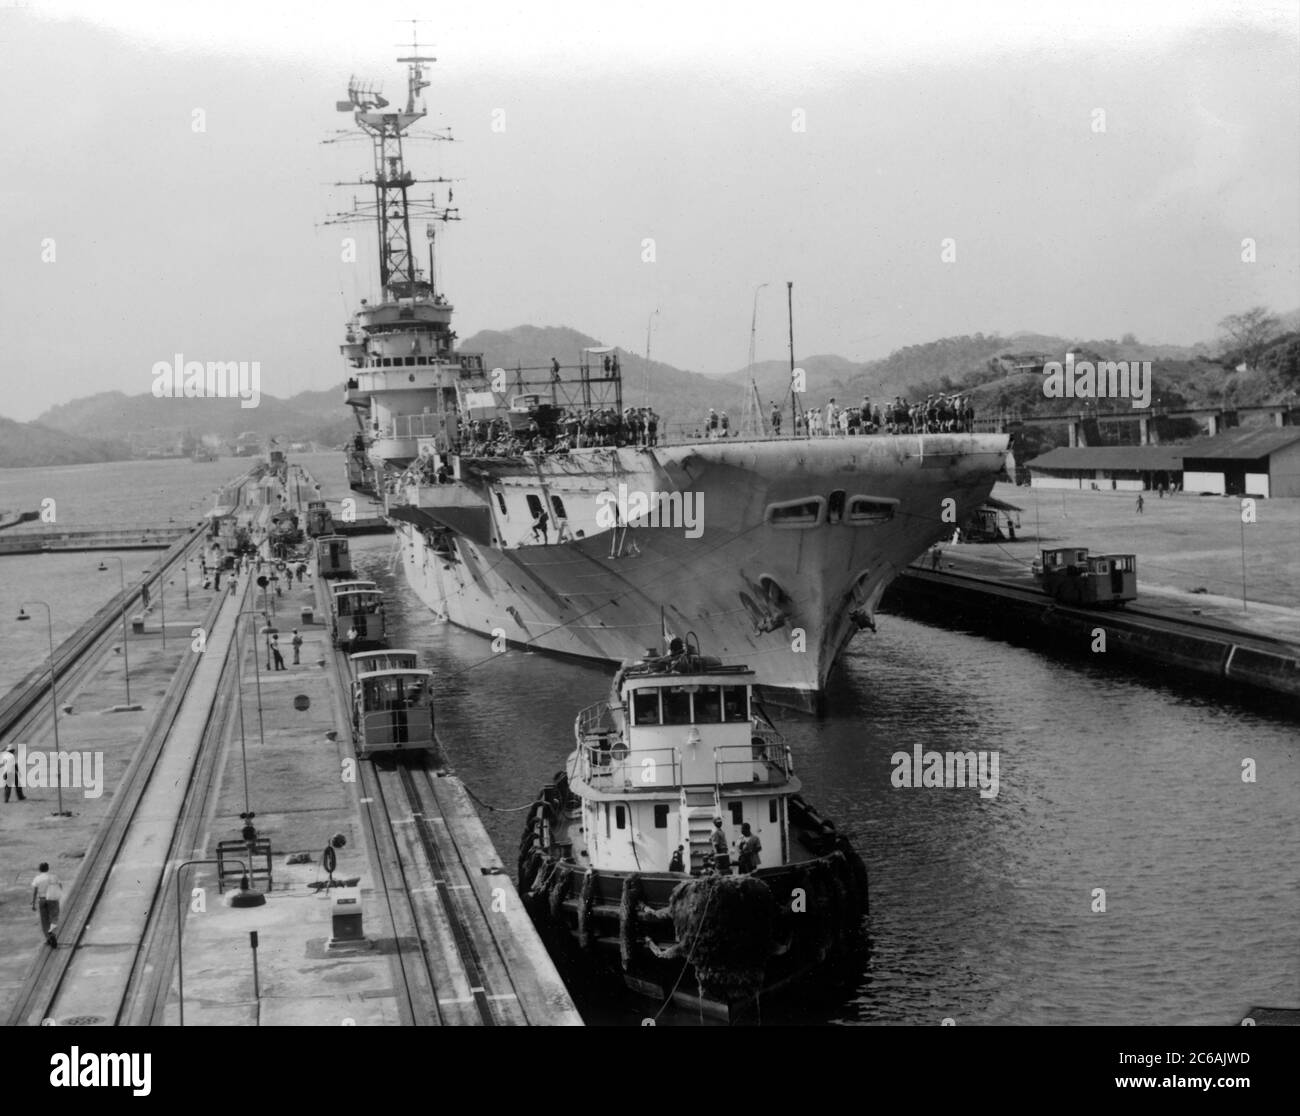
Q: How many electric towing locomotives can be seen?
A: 5